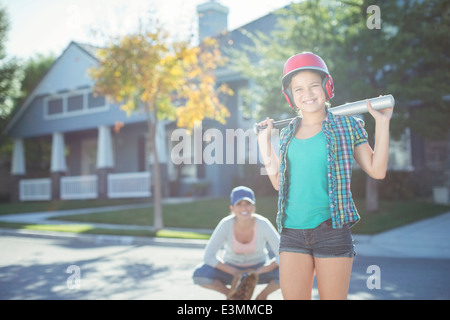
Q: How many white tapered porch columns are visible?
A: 4